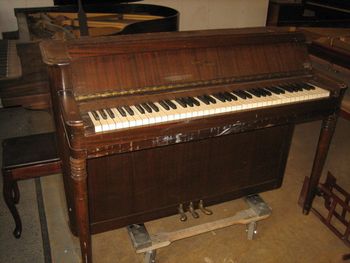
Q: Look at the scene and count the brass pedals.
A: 3